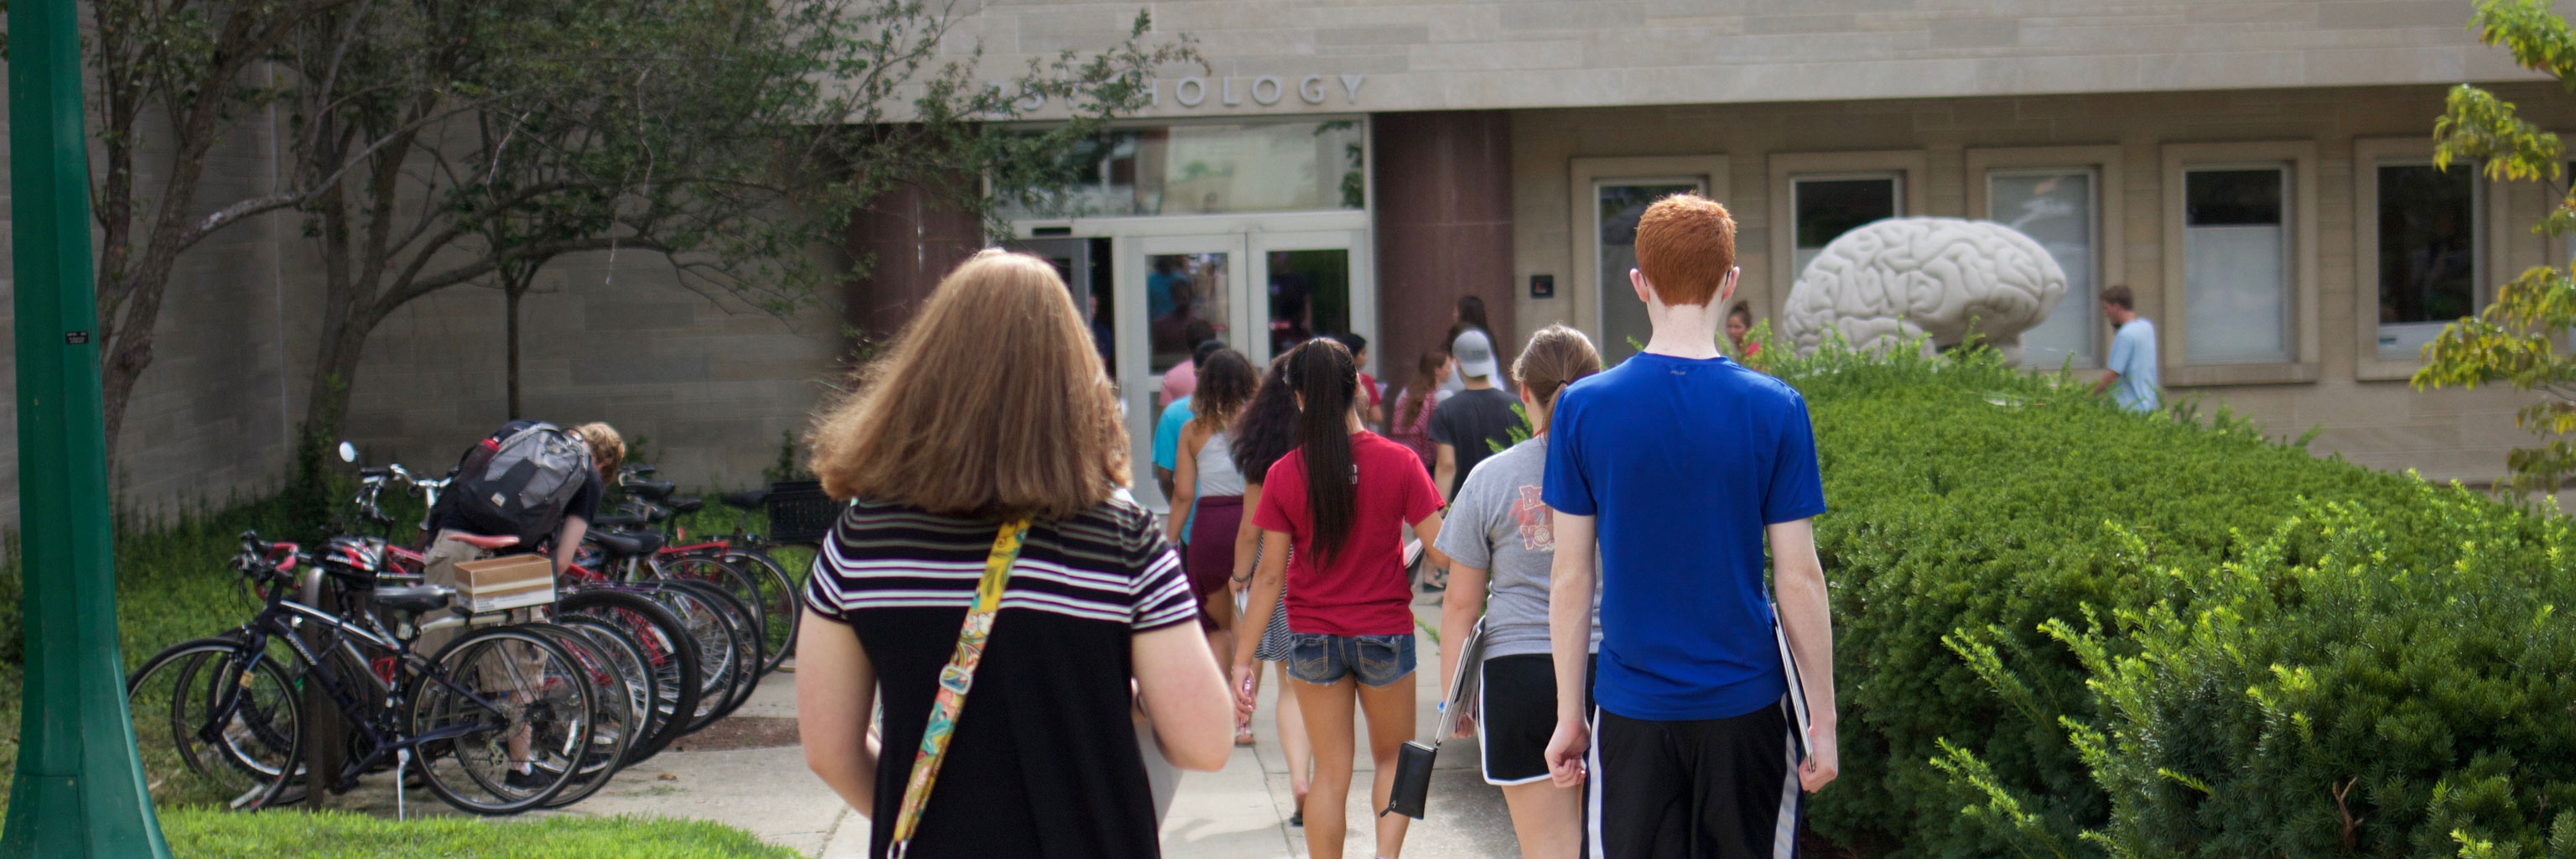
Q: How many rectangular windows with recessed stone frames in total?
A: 5